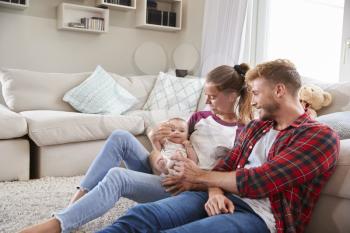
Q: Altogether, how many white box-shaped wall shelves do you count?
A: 4